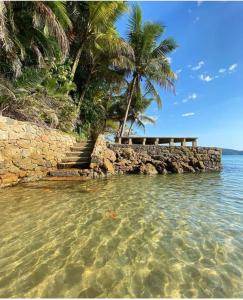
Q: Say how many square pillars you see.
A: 7